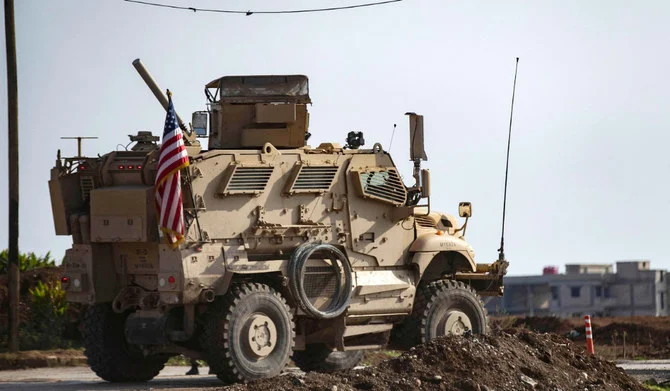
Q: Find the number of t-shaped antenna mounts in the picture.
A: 1